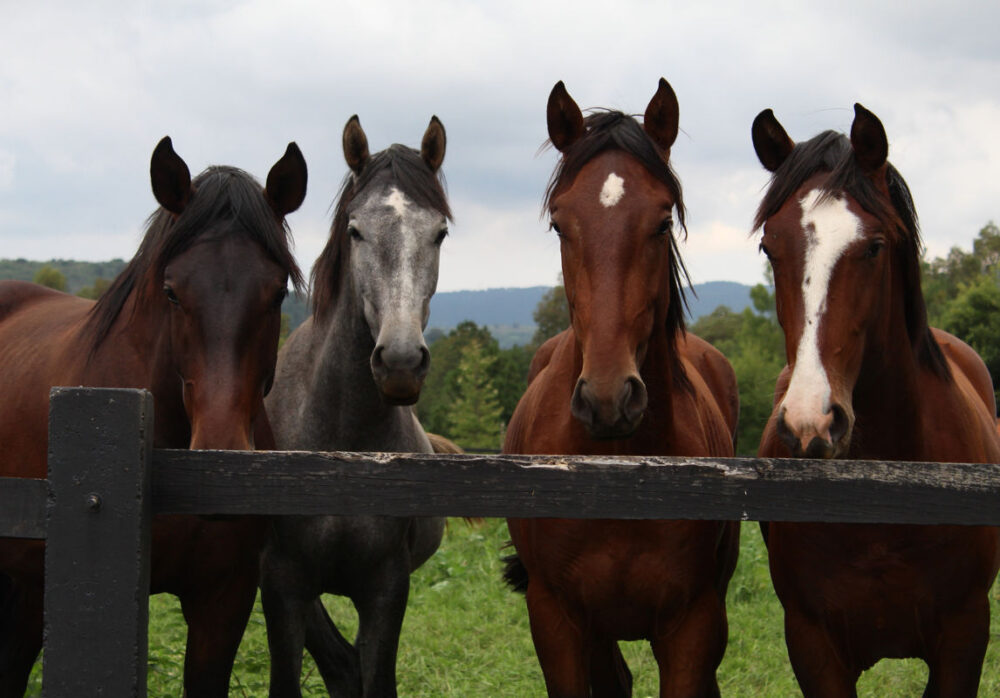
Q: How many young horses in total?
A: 4